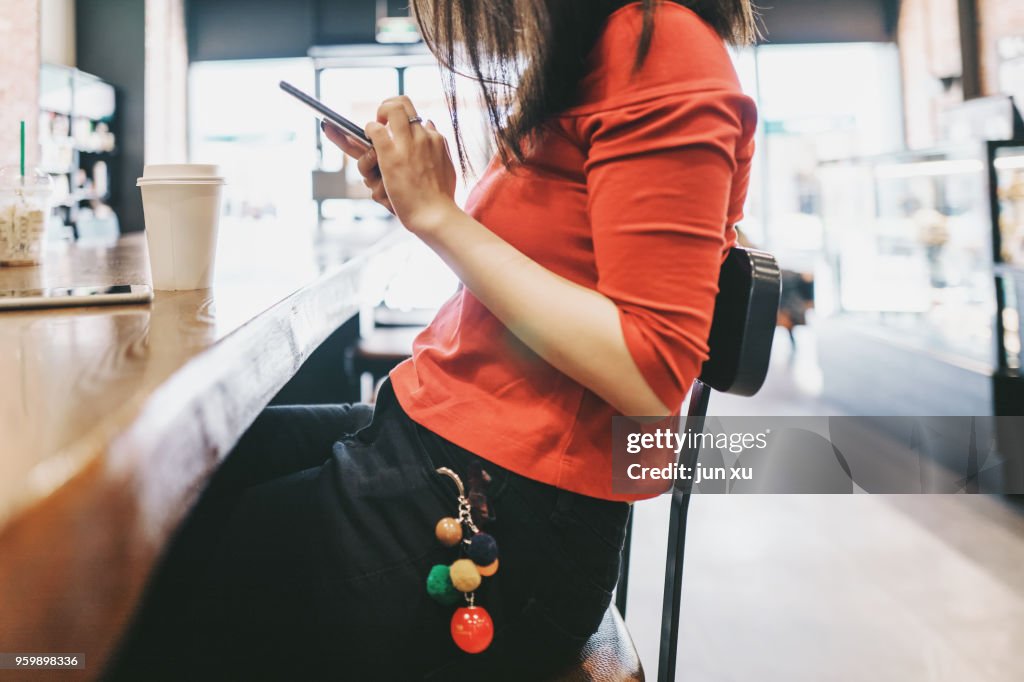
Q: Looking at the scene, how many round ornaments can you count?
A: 6